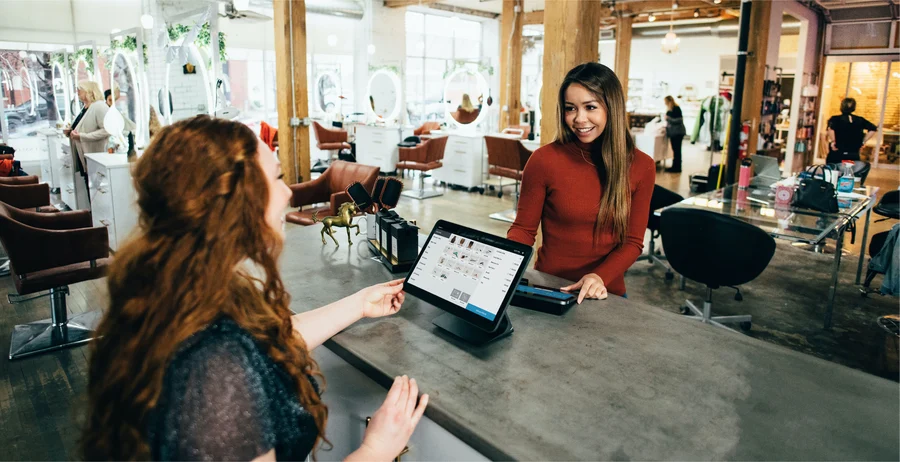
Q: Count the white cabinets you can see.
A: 5